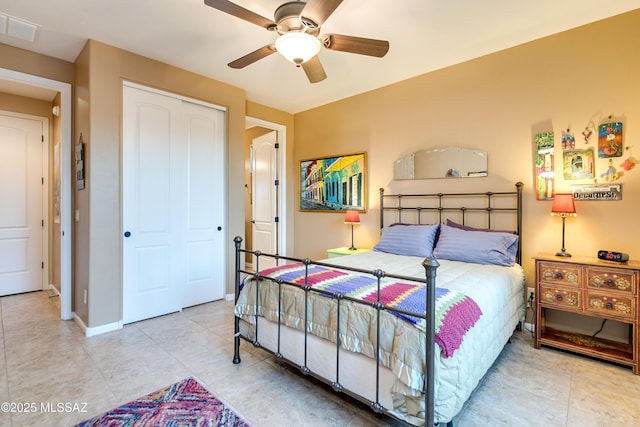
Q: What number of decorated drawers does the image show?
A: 4